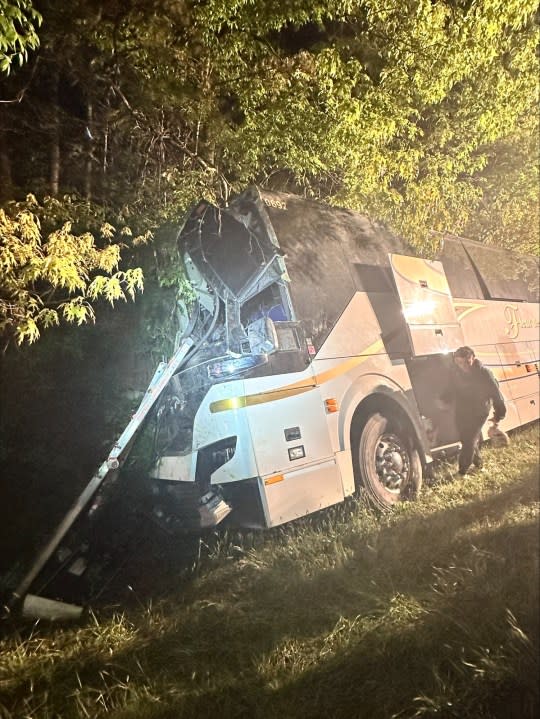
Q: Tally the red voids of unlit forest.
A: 0